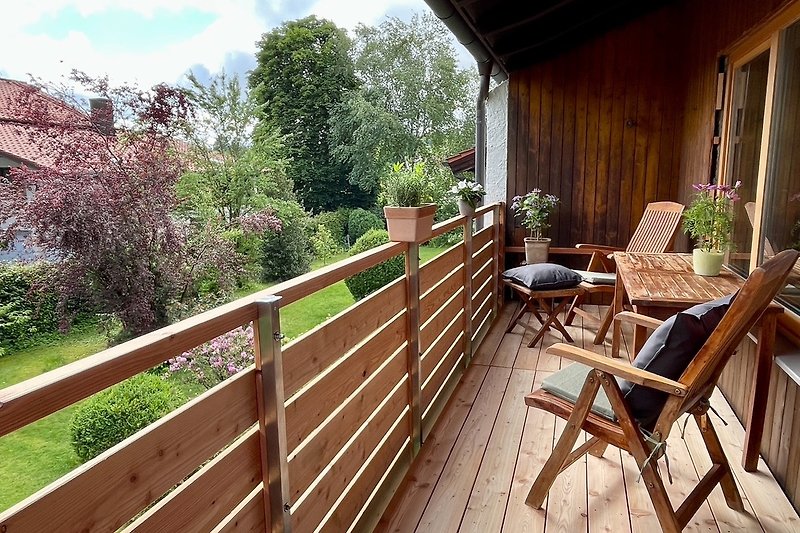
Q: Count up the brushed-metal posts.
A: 4